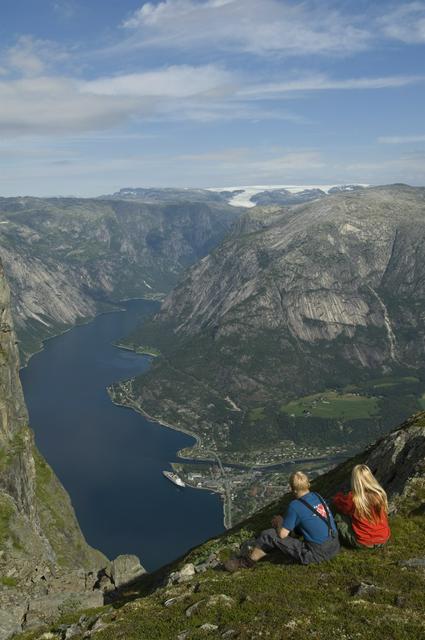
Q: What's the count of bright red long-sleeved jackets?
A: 1